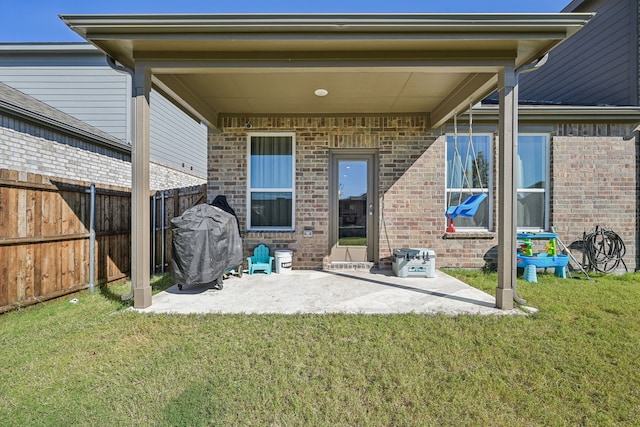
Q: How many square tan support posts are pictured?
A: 2